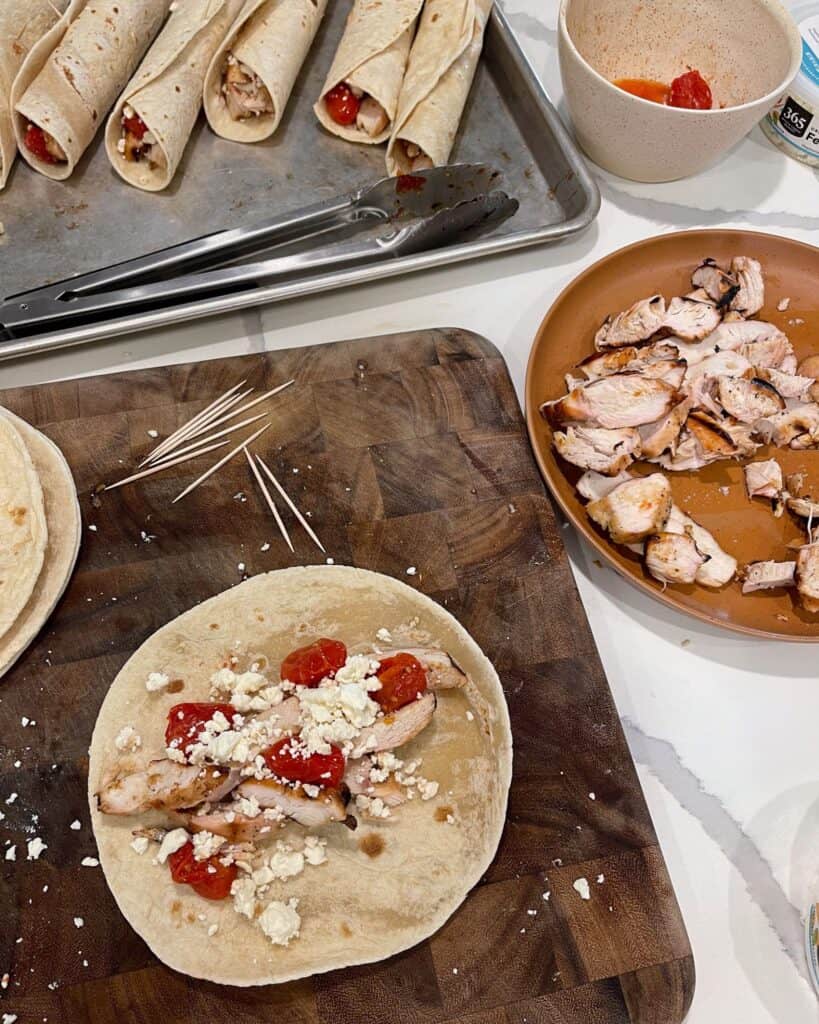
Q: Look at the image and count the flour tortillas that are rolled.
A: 6